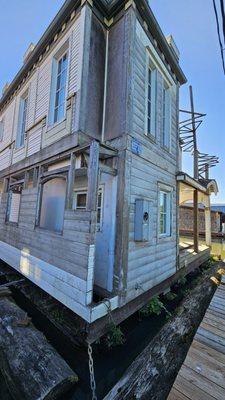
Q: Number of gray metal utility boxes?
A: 1